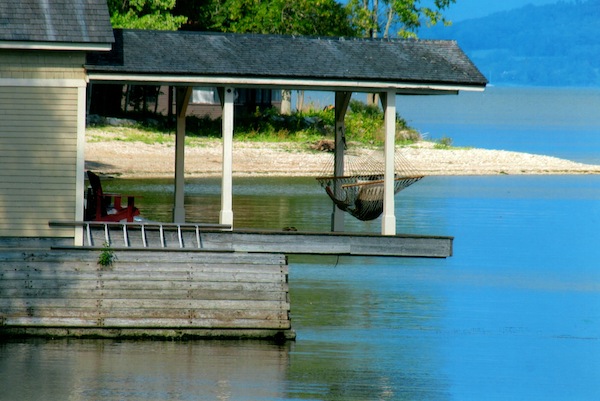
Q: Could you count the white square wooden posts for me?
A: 4